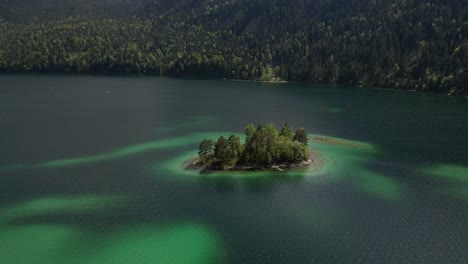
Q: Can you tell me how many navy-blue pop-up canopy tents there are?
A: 0